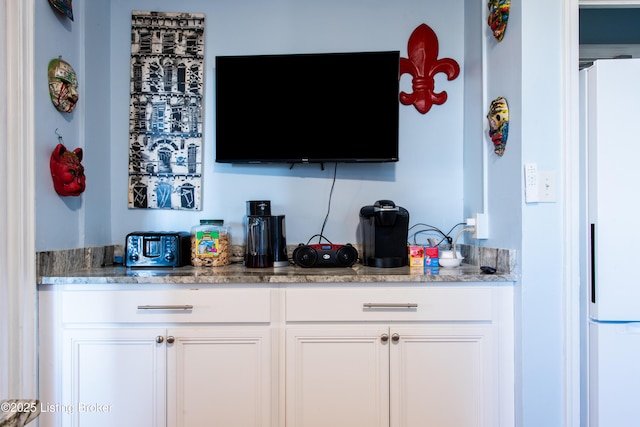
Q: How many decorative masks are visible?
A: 5